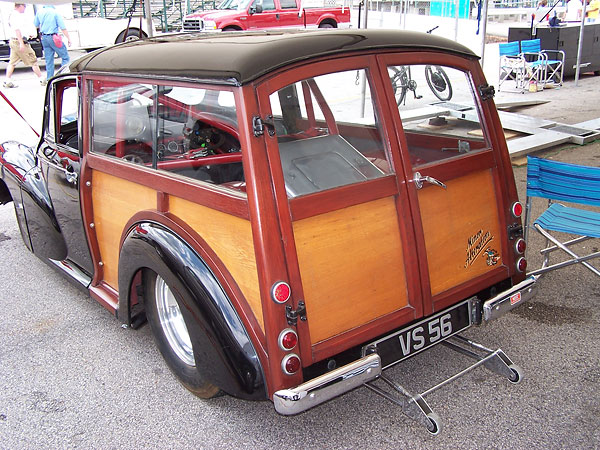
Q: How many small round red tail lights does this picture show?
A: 6